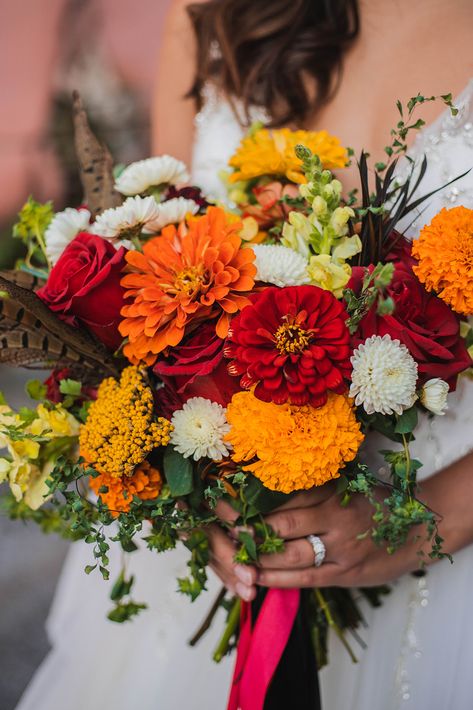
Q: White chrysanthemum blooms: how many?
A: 8